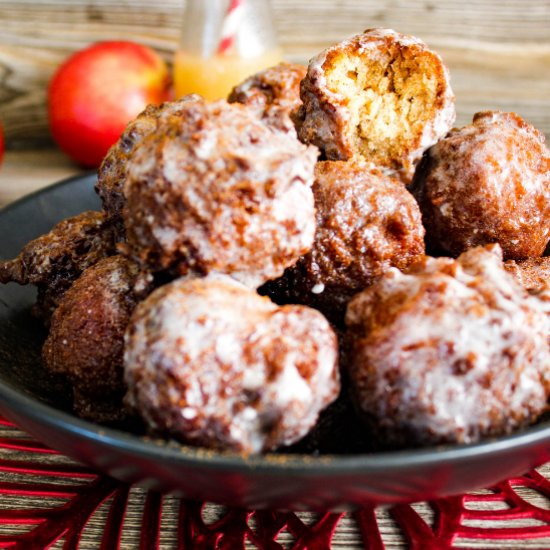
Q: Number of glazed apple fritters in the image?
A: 11